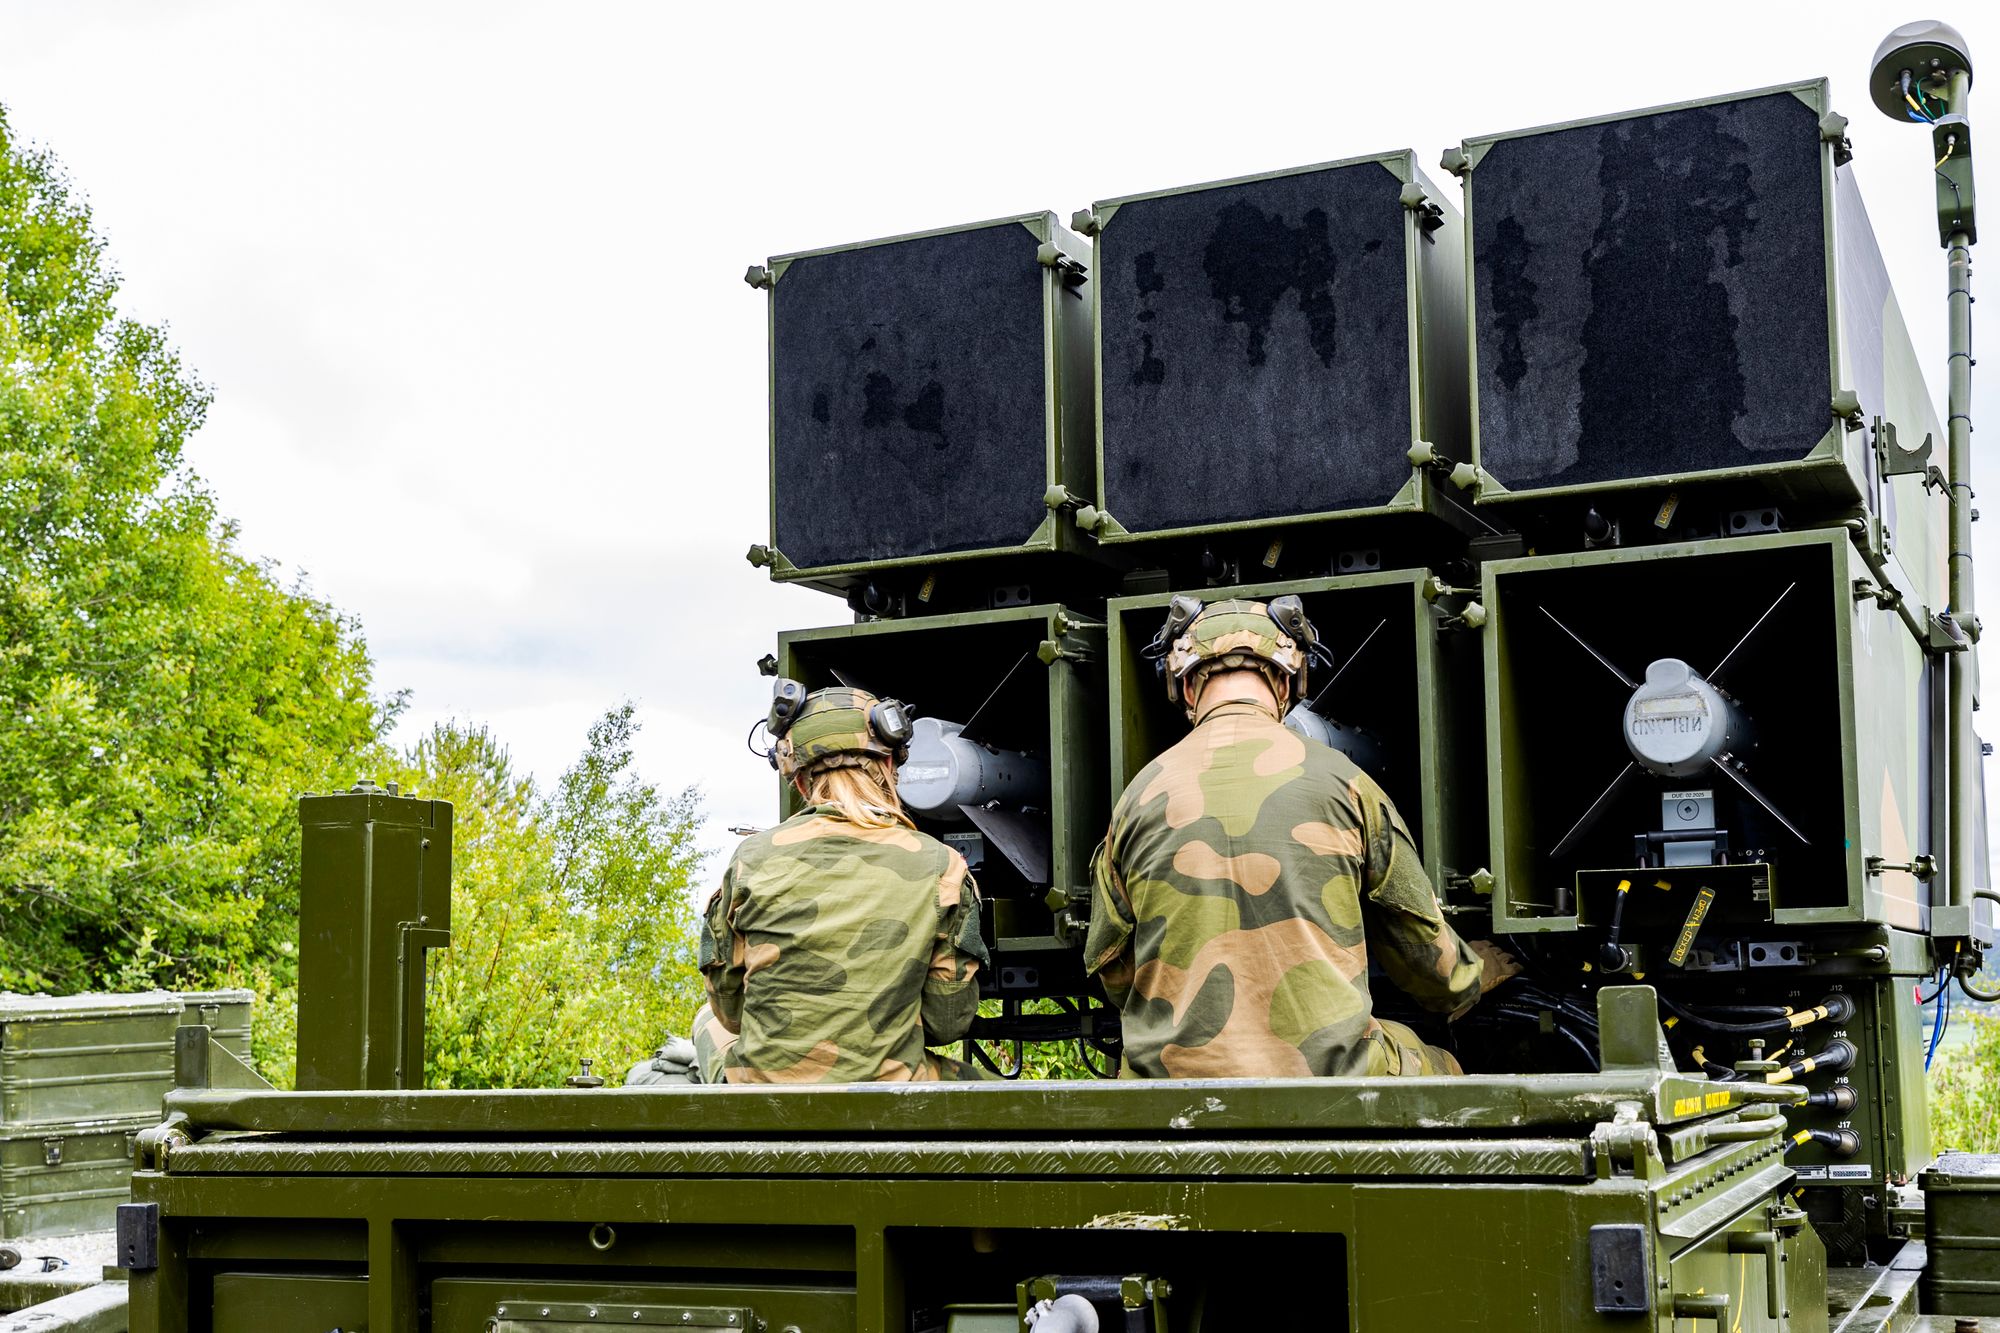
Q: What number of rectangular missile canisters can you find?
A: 6